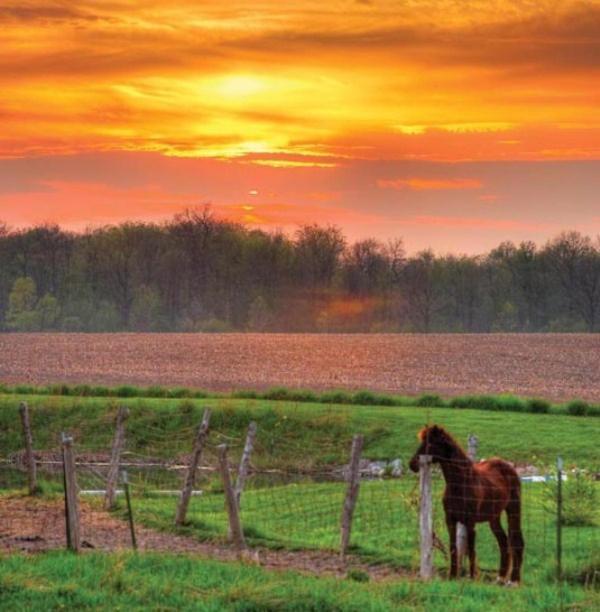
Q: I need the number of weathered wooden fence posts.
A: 9